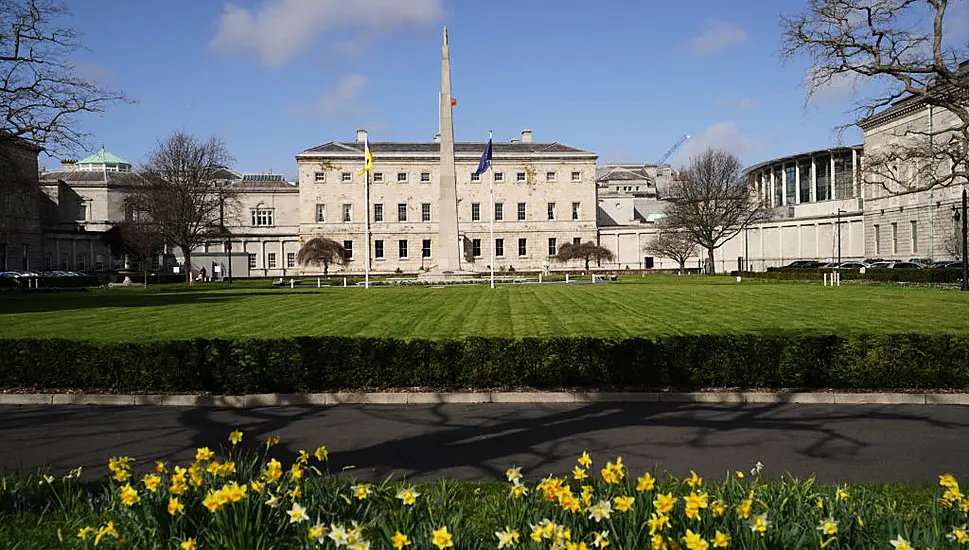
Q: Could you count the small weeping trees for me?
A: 2